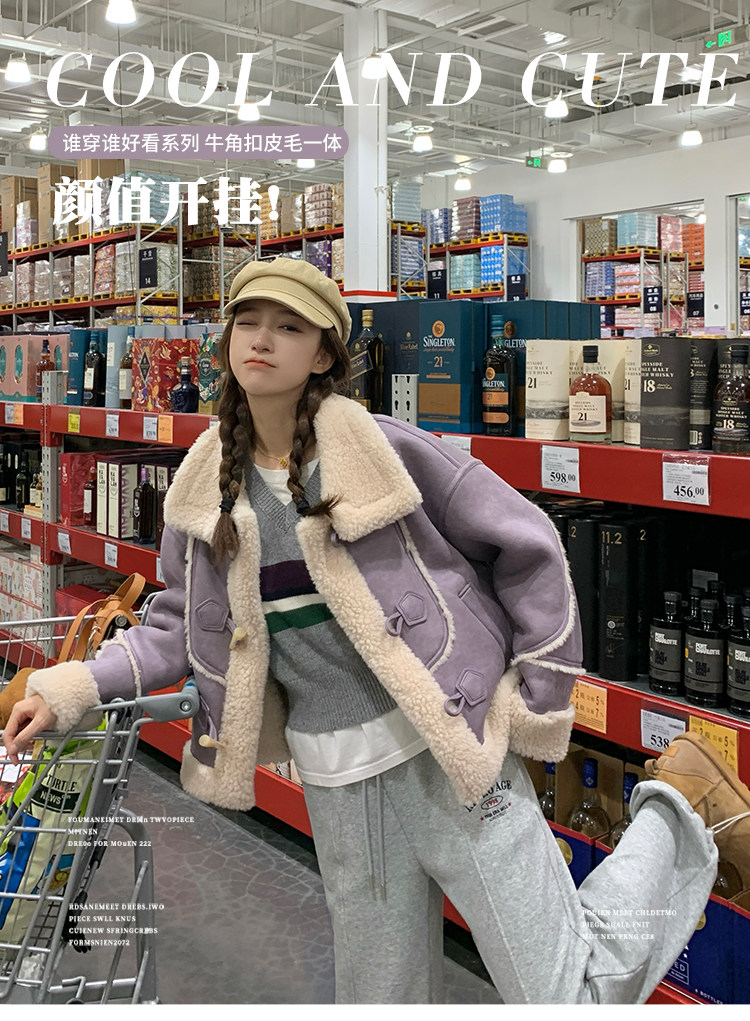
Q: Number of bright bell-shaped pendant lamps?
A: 11